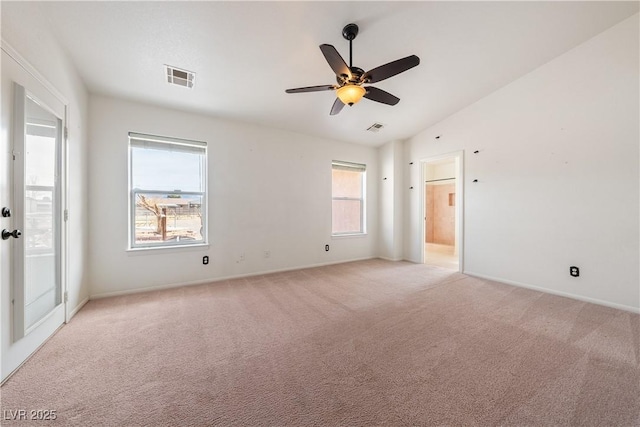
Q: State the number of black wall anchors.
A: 6